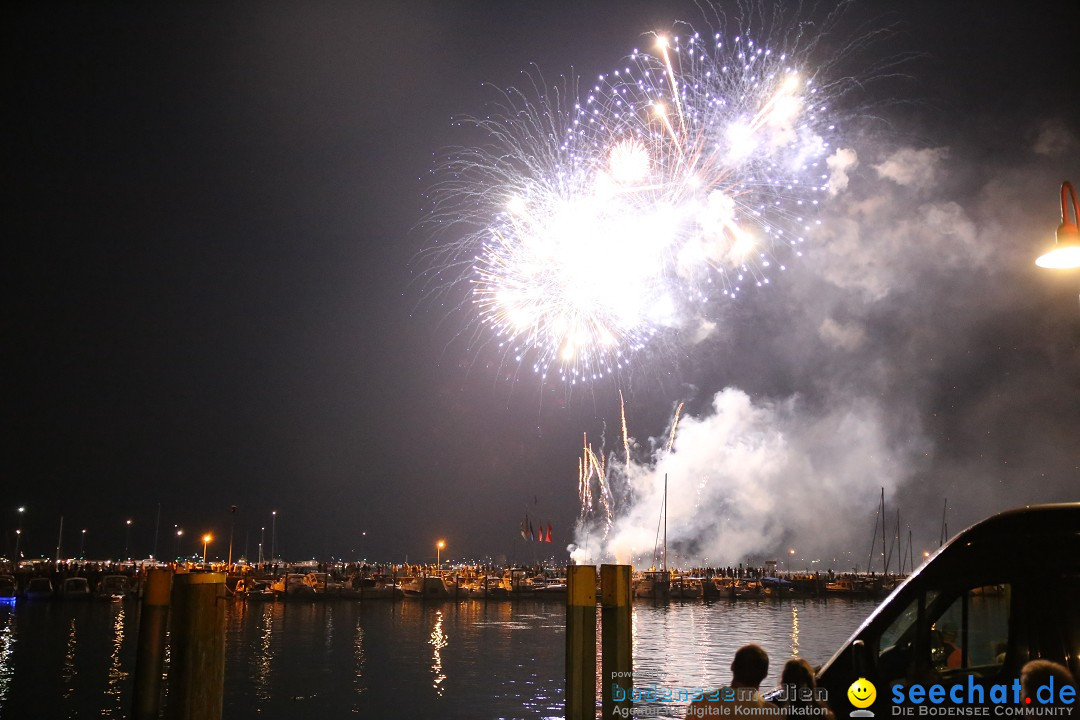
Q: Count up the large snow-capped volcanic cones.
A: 0